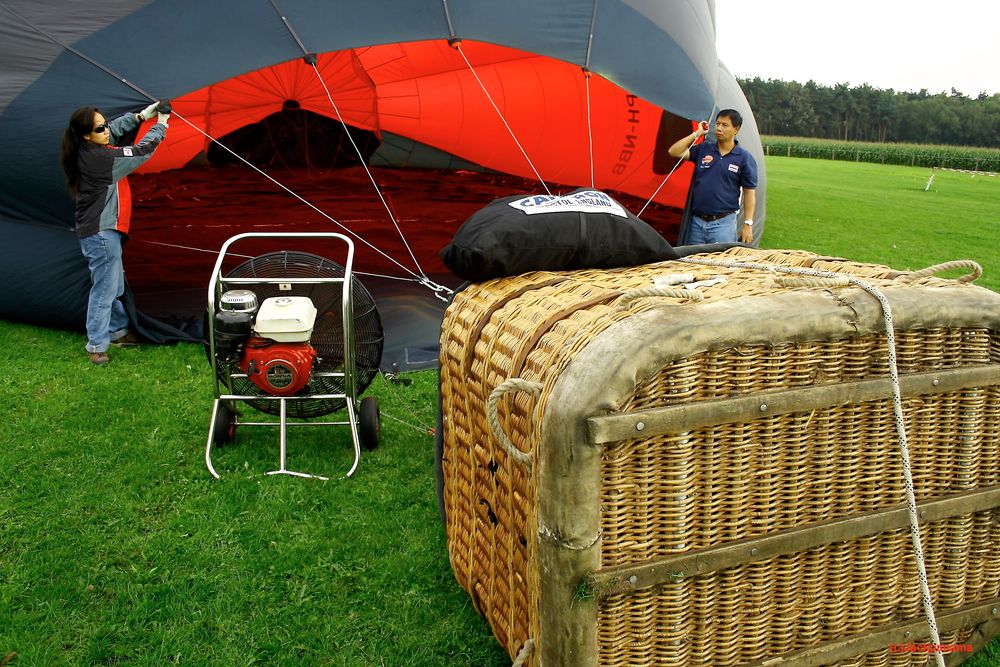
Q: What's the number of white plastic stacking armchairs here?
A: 0